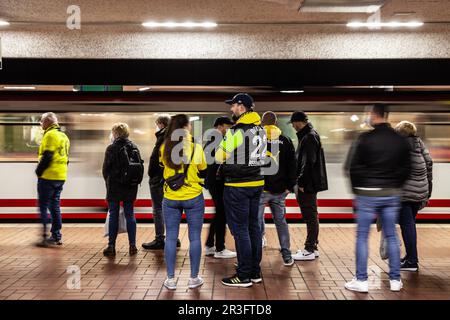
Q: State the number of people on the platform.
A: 10